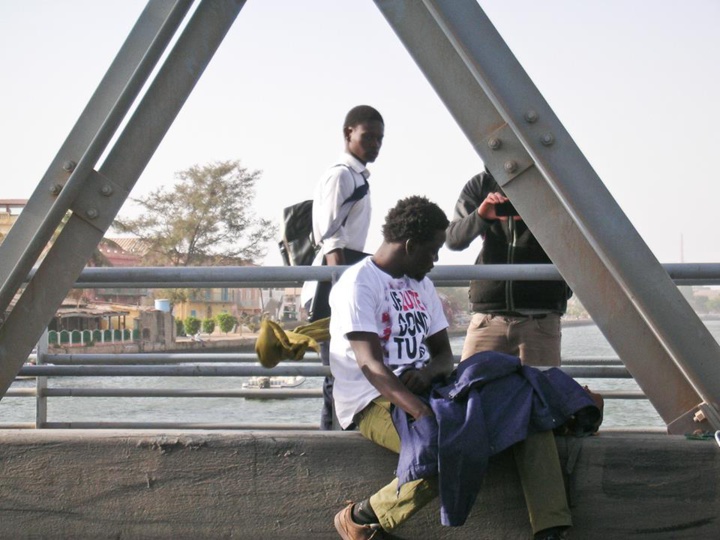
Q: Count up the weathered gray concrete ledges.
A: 1